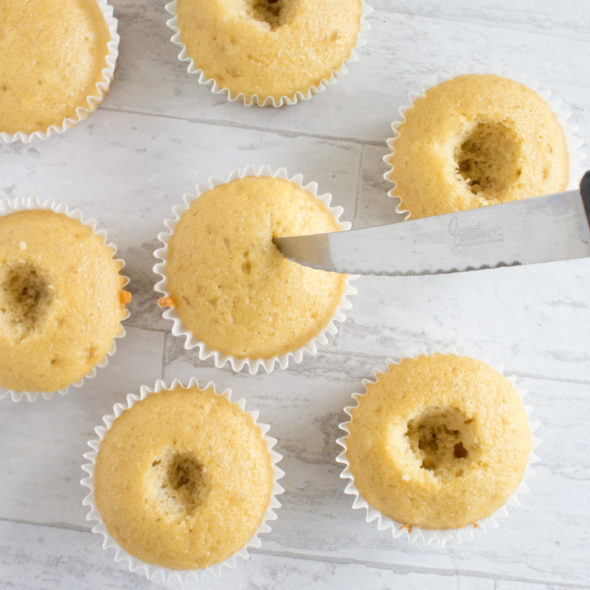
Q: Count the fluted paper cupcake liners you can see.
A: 7